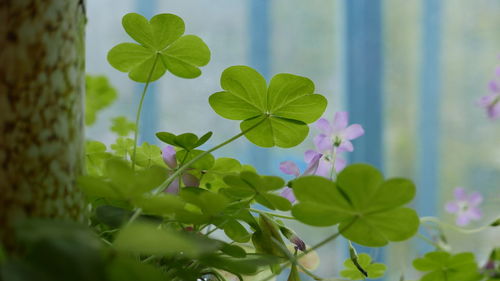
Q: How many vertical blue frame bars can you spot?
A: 4